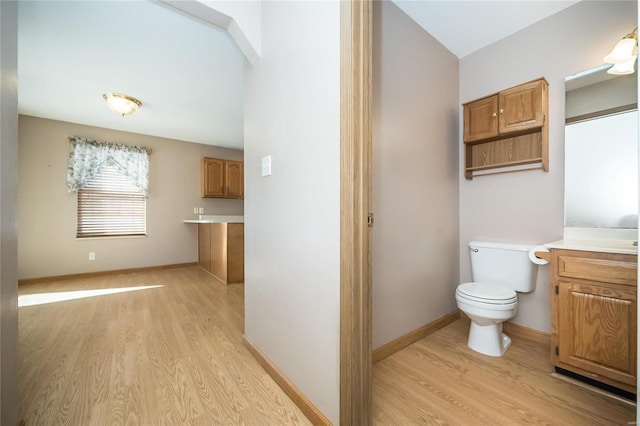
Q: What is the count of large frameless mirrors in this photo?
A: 1